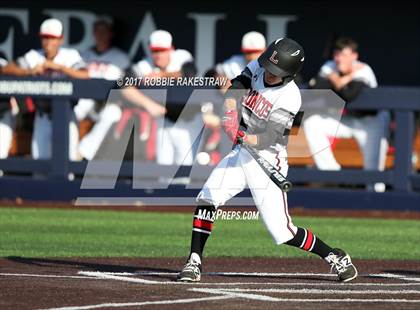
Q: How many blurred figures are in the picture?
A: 5